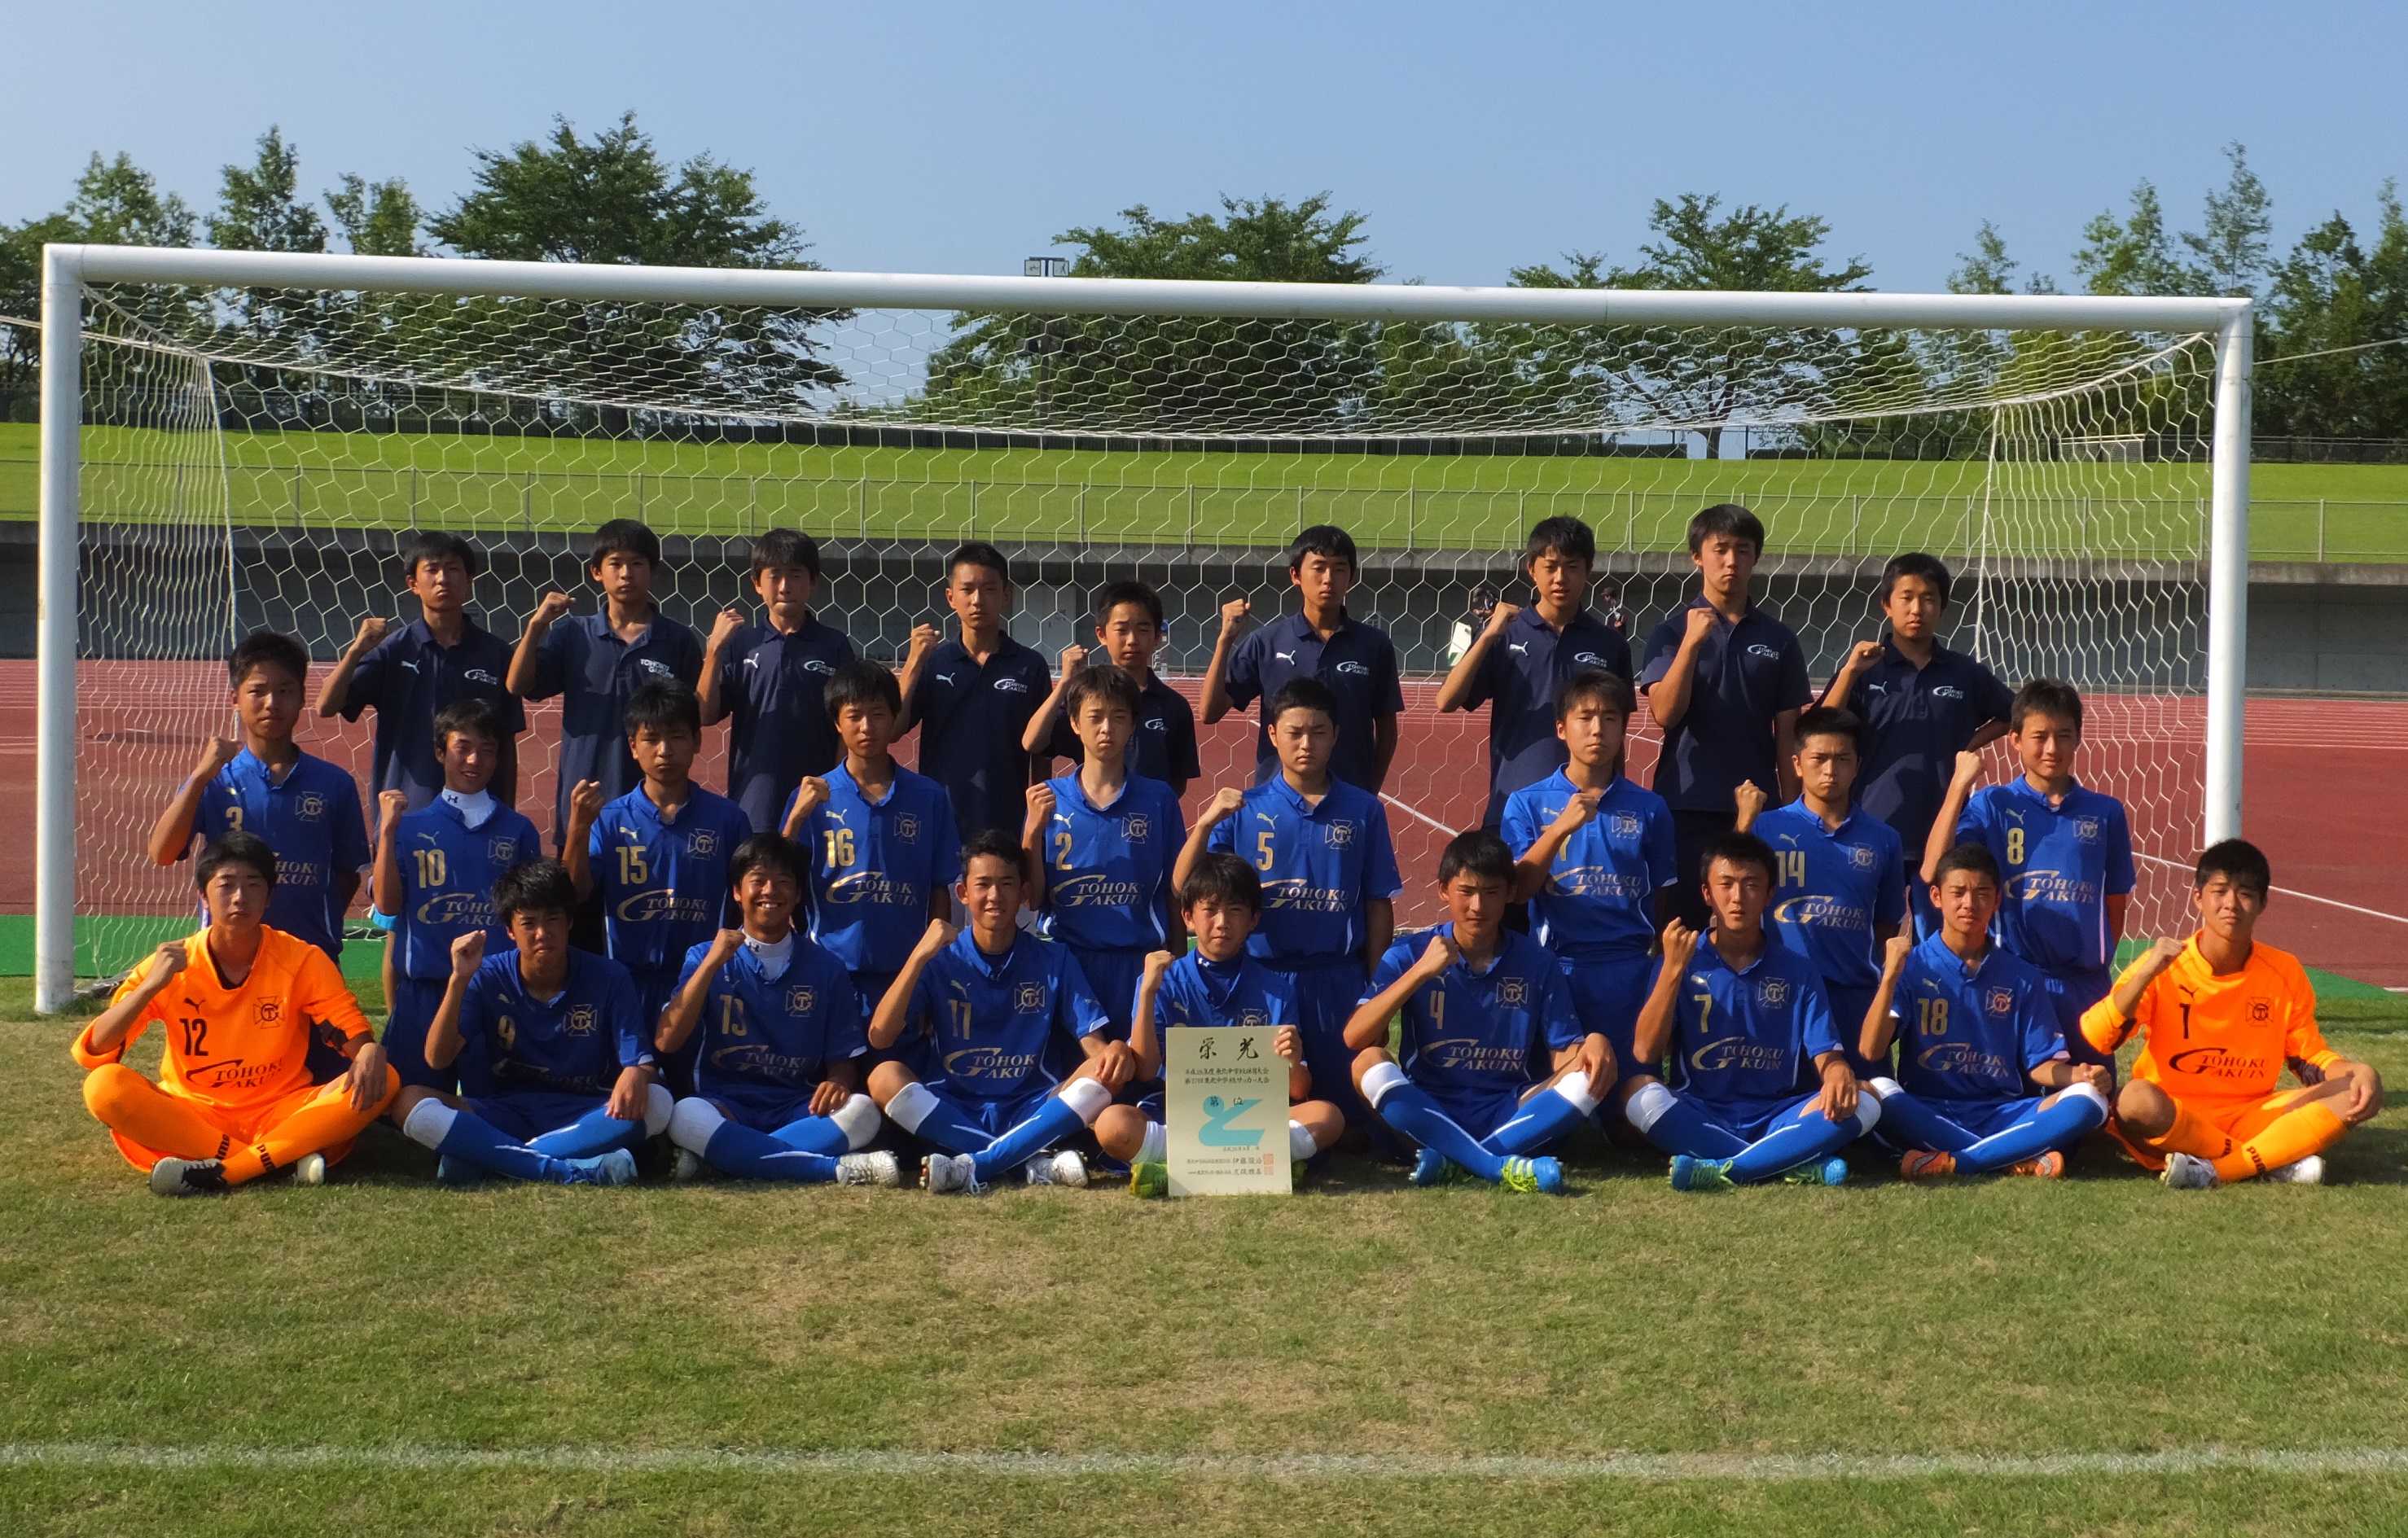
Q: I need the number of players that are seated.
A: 9